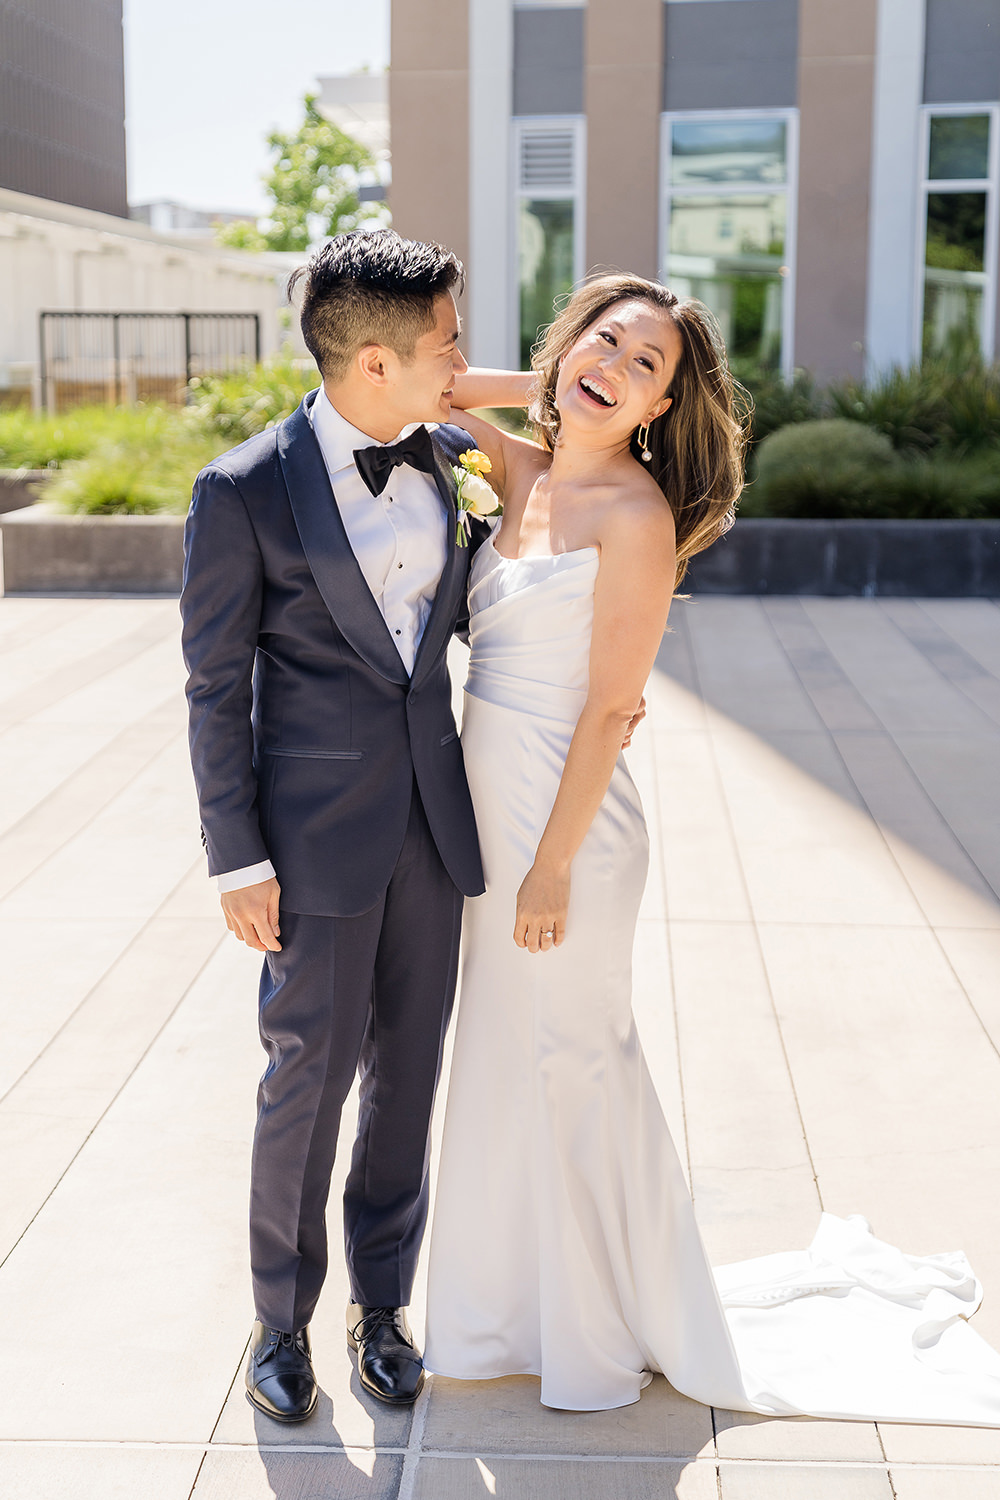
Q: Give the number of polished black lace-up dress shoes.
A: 2